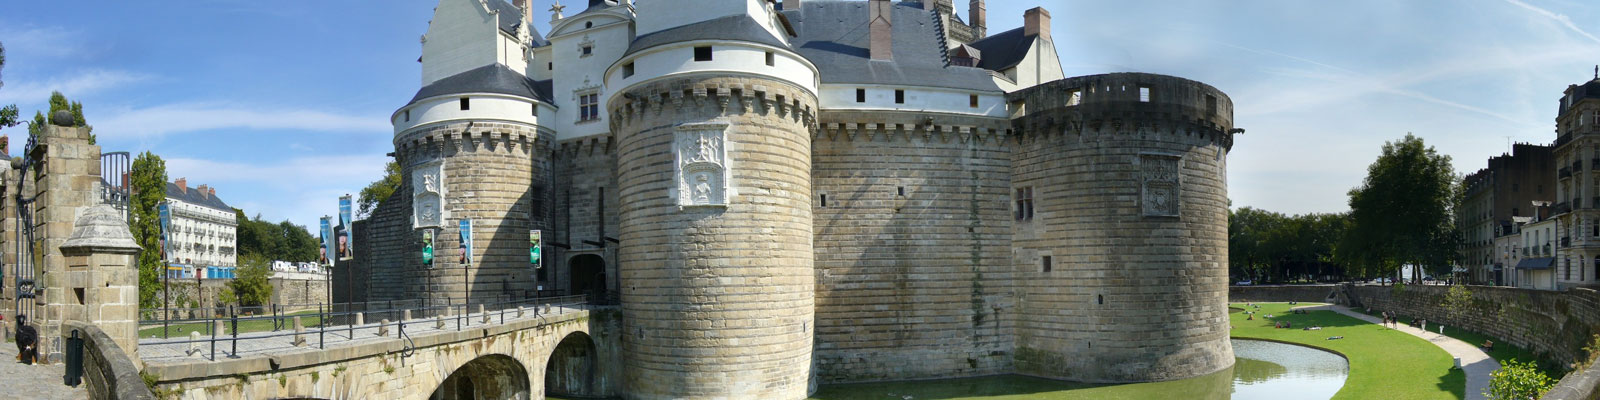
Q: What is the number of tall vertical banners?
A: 6